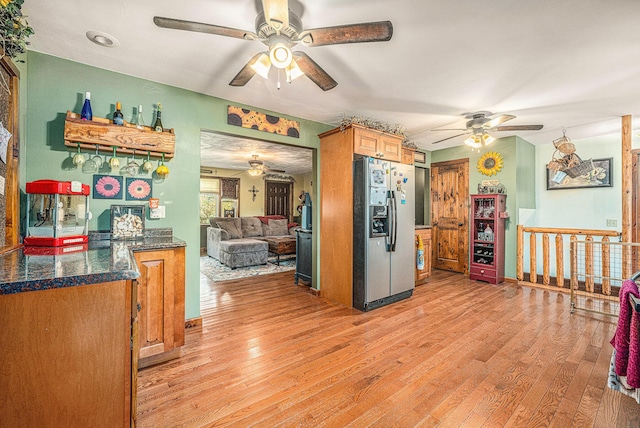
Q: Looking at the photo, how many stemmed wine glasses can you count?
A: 6